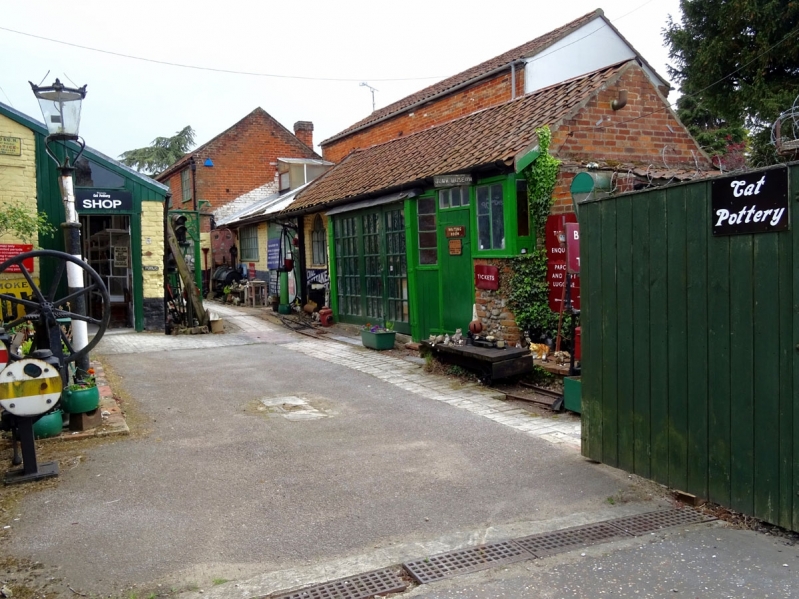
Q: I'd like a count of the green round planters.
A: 2